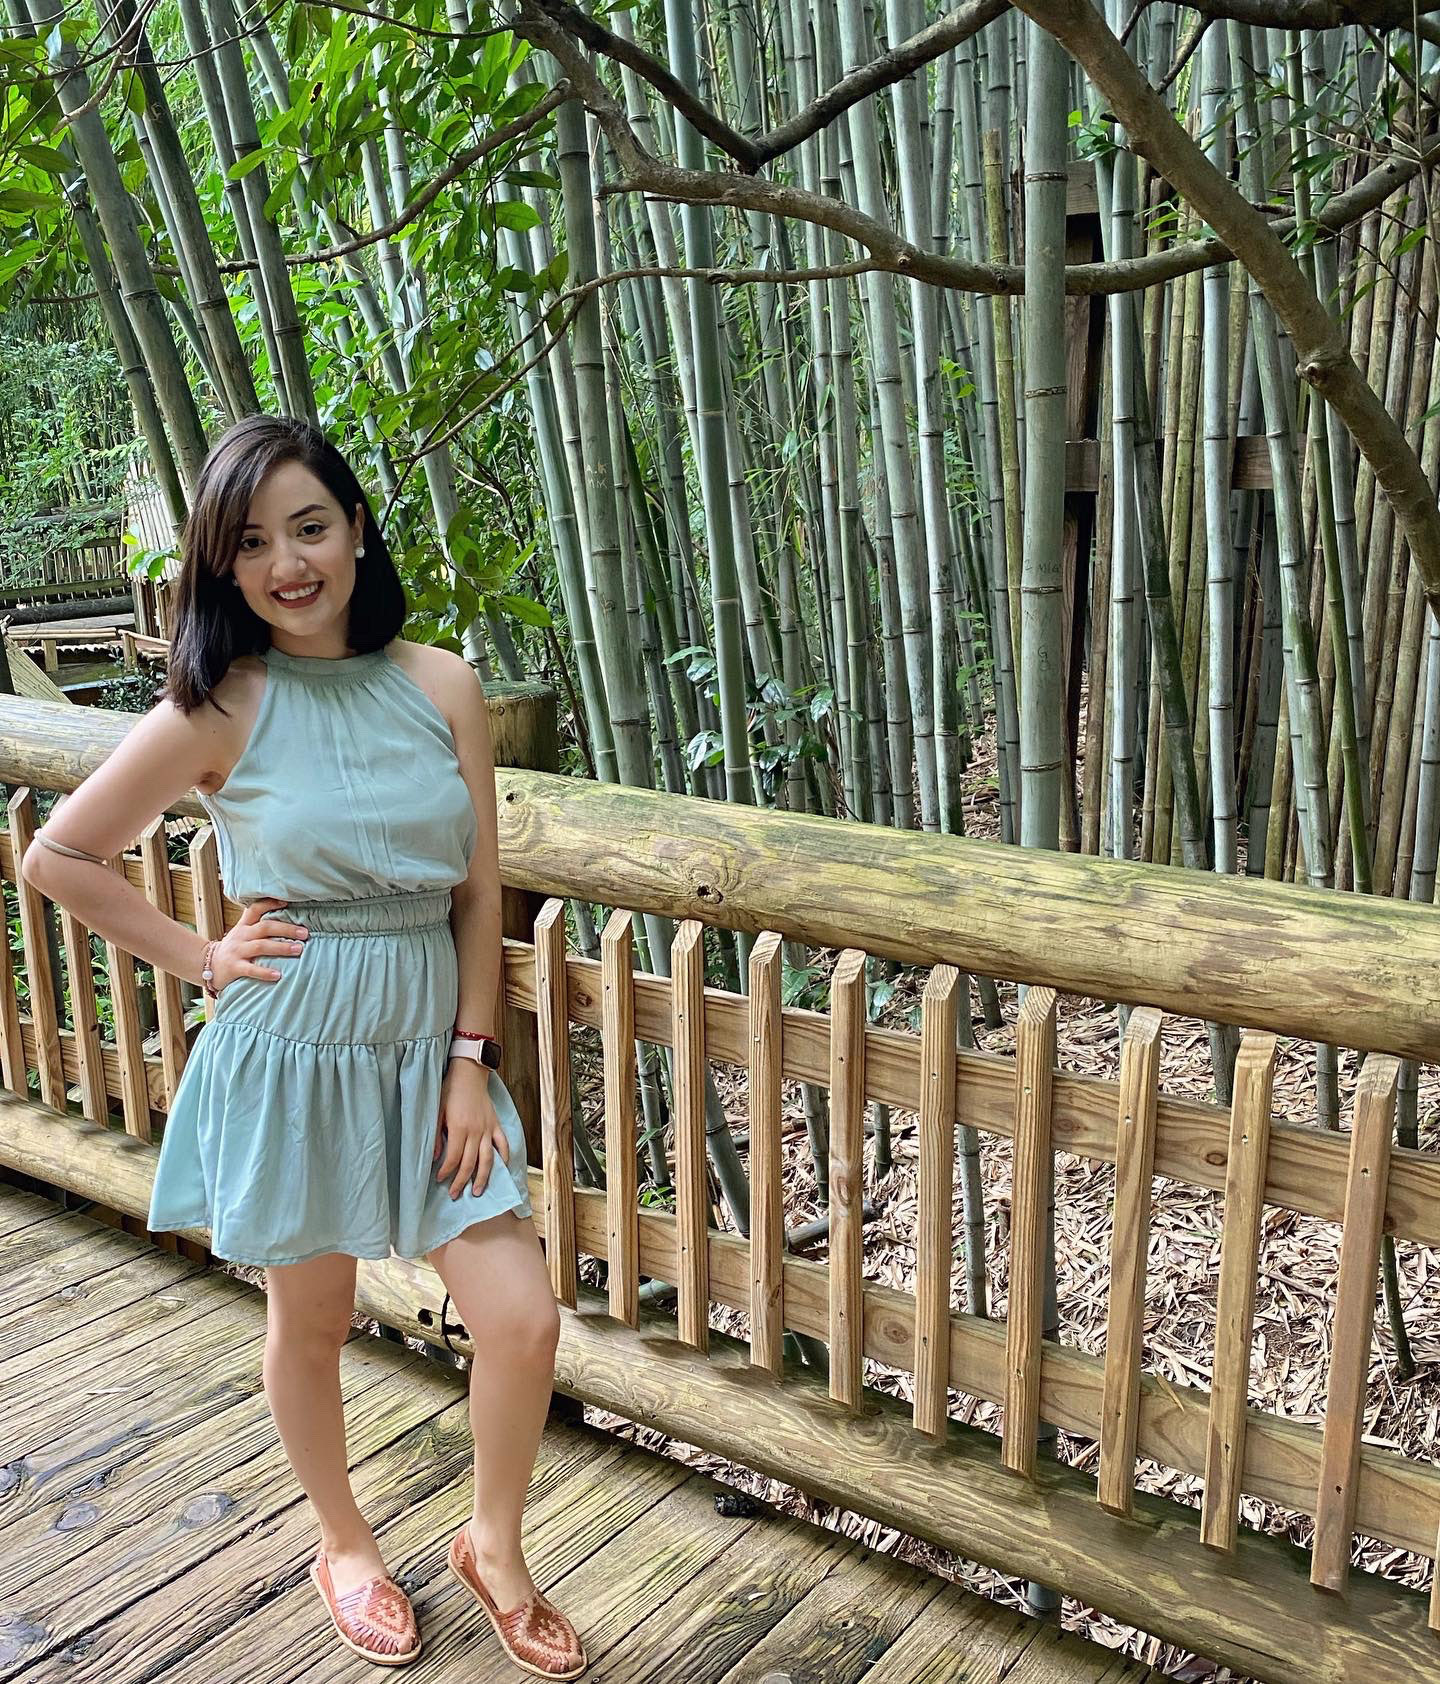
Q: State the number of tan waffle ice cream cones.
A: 0